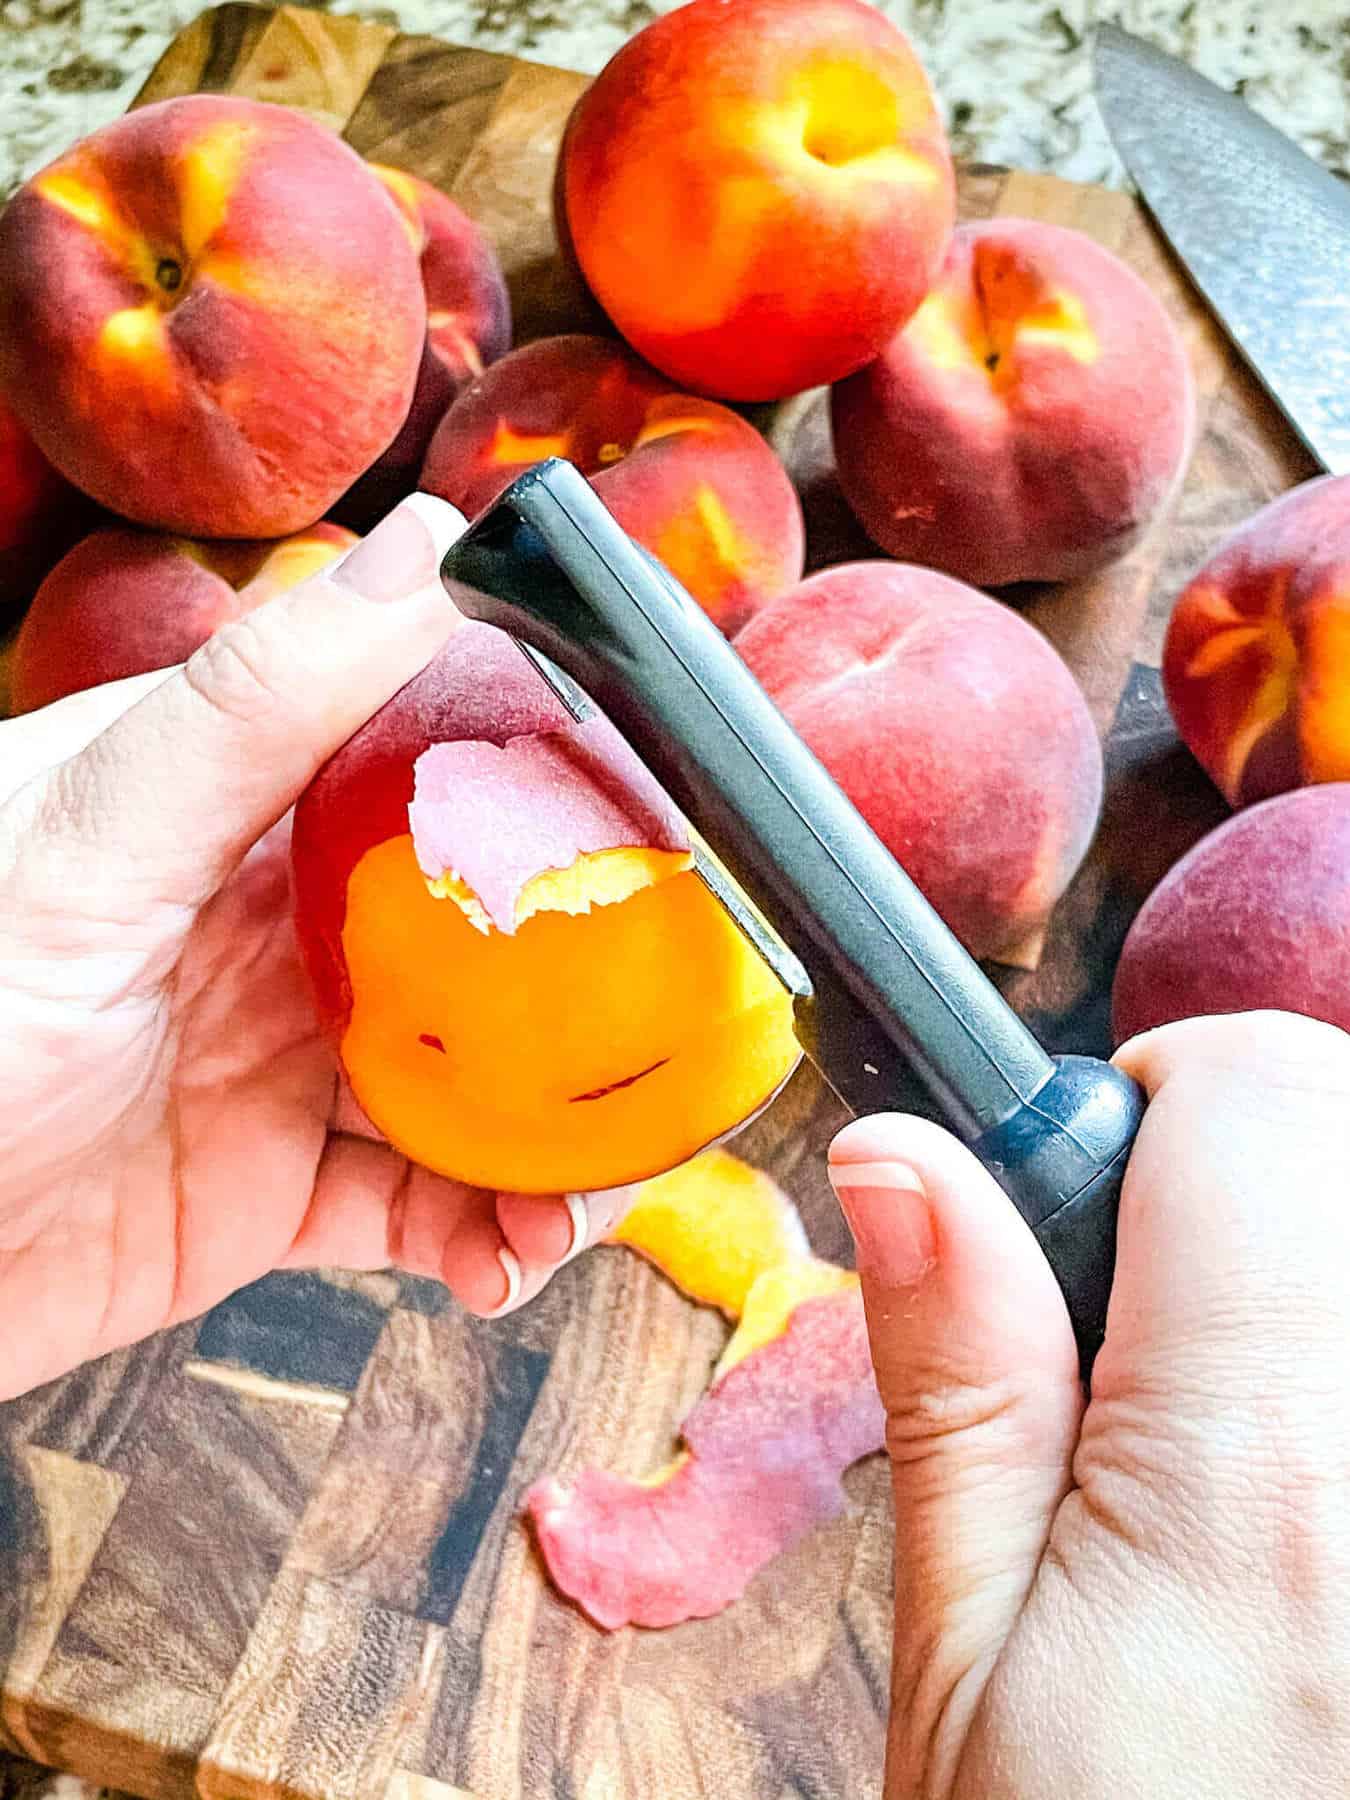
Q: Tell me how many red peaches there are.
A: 11